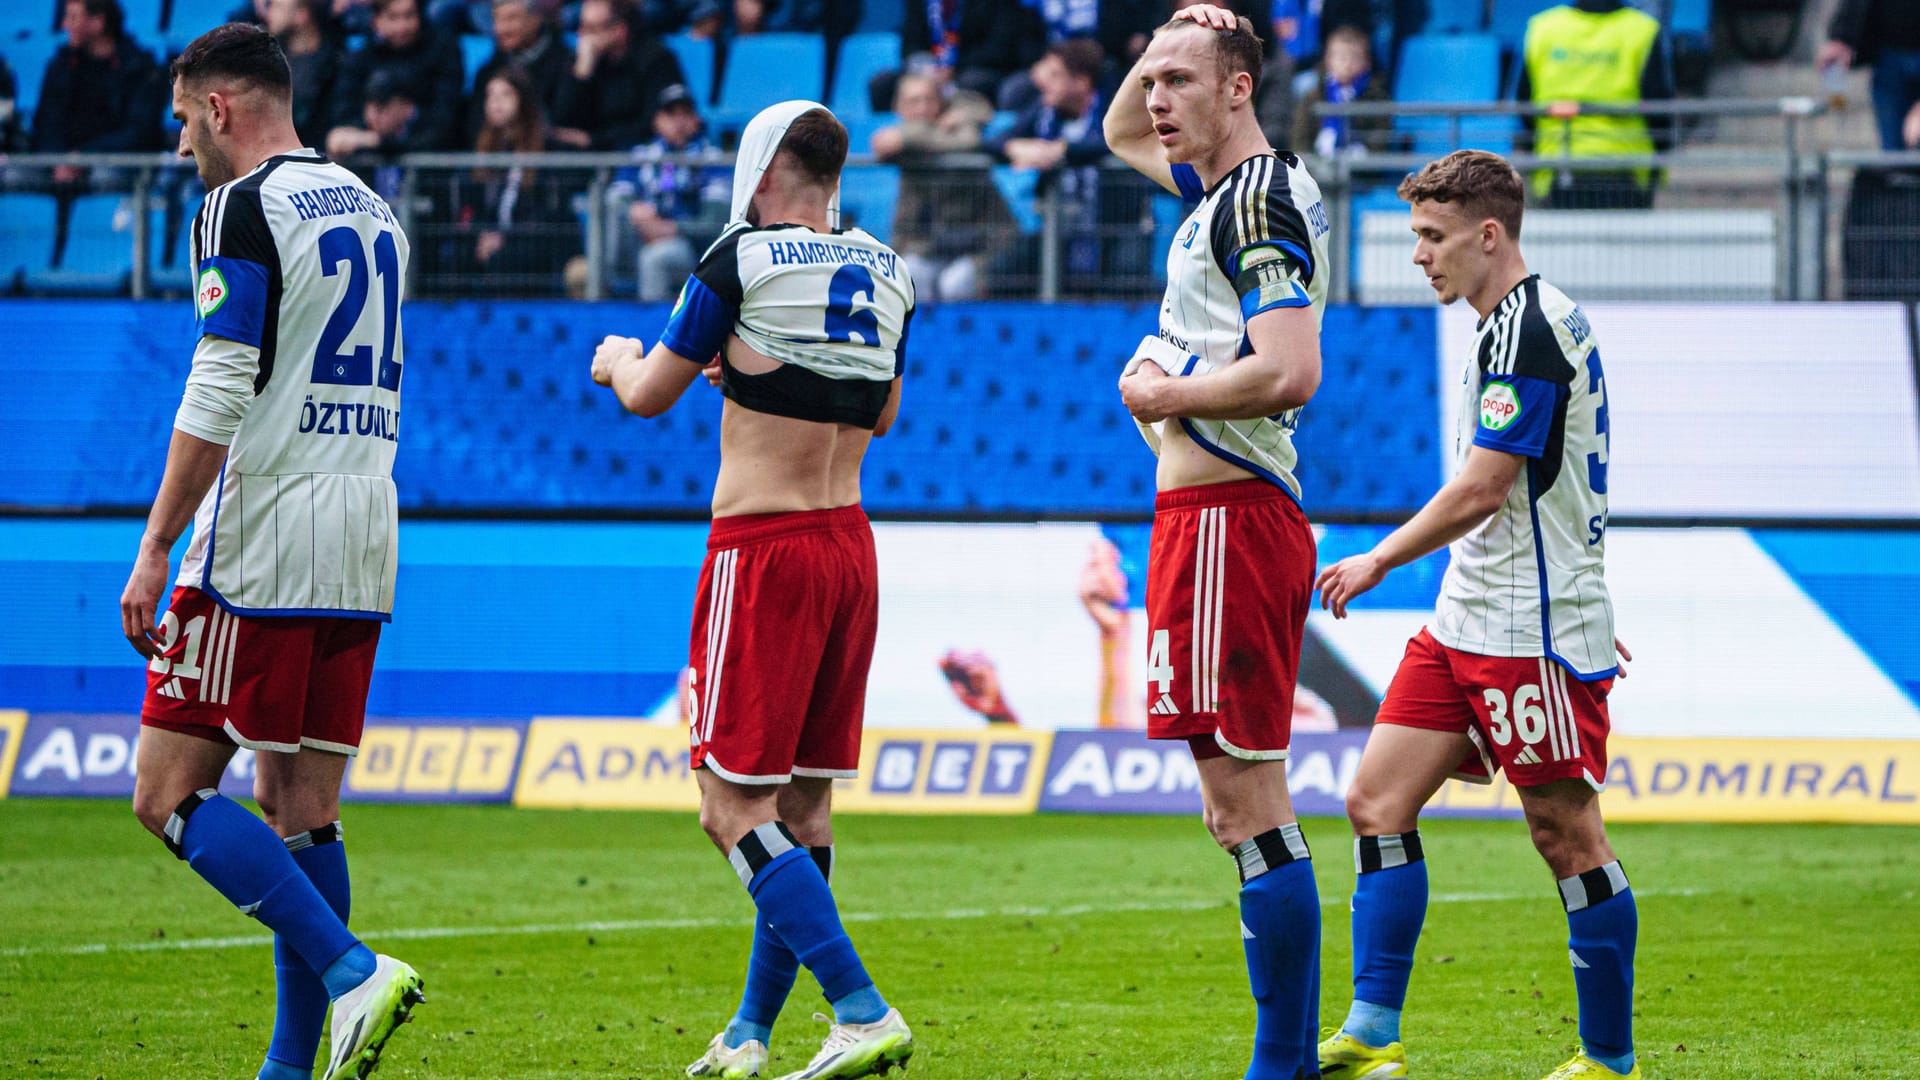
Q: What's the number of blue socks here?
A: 8